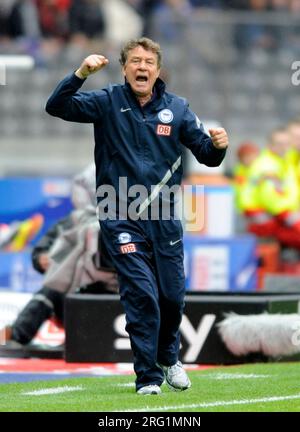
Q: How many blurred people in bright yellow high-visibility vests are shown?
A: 3